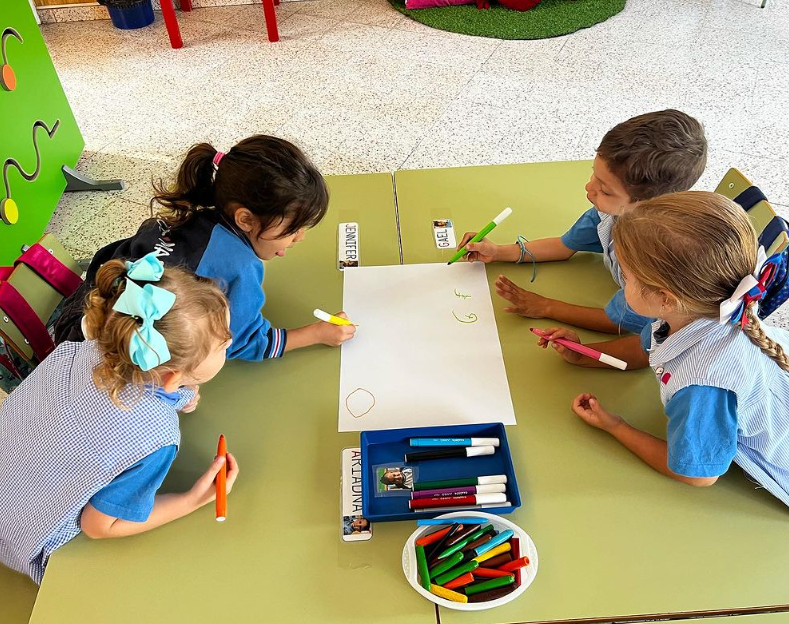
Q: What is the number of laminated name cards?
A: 3